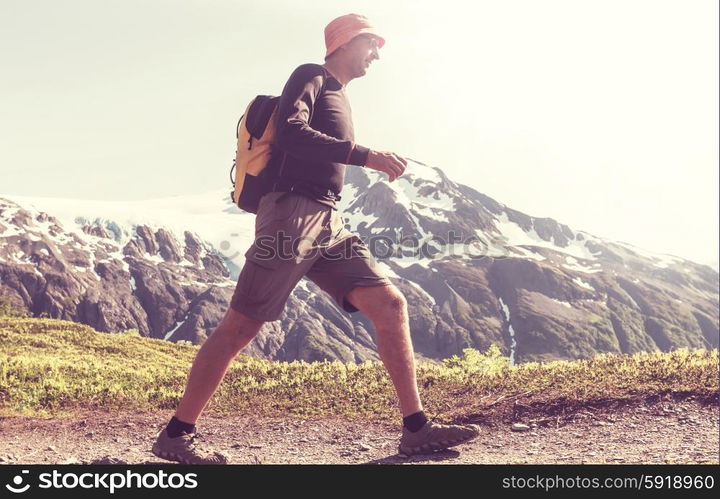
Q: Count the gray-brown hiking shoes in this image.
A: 2